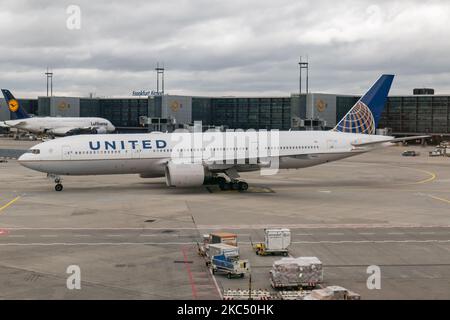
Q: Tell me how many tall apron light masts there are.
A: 3